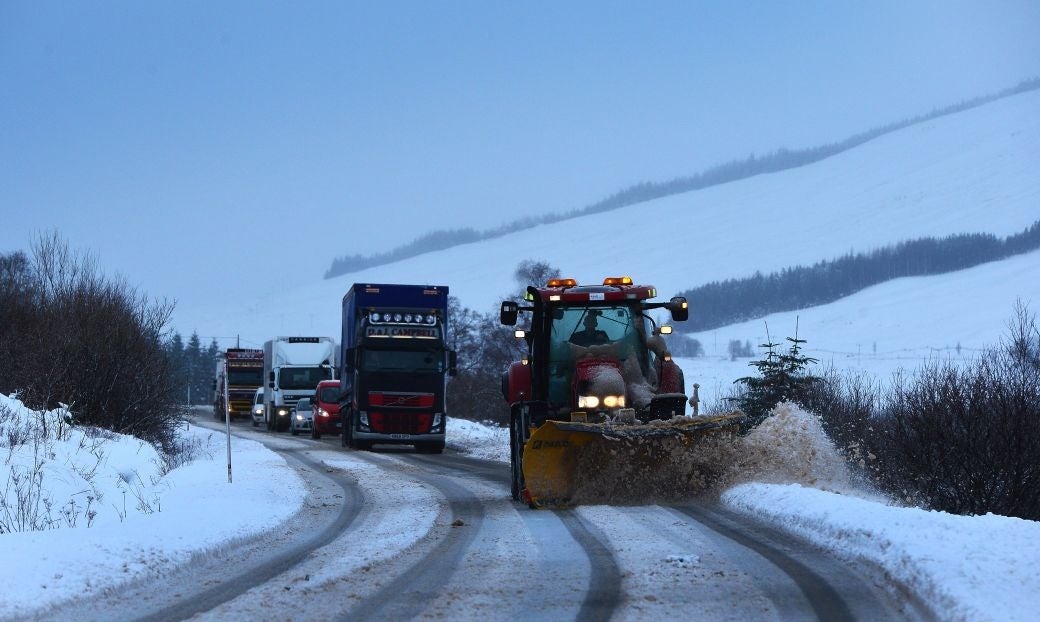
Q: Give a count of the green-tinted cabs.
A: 1